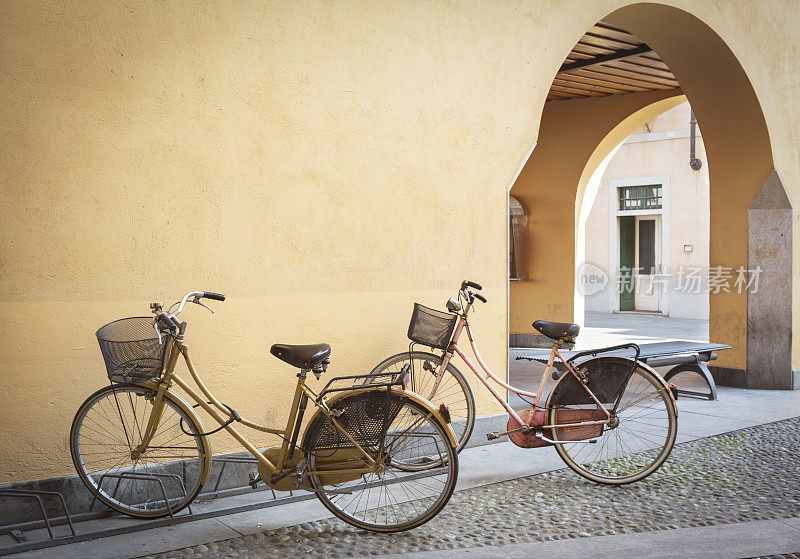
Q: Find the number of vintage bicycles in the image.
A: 2